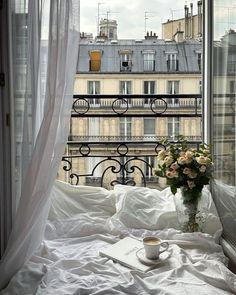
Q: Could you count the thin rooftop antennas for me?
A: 4